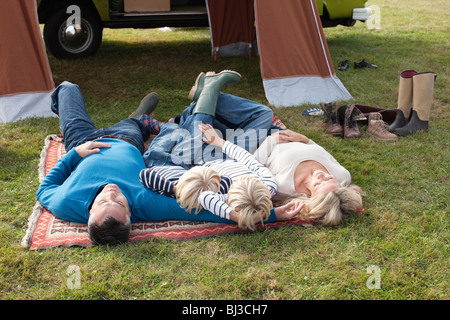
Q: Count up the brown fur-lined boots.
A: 2